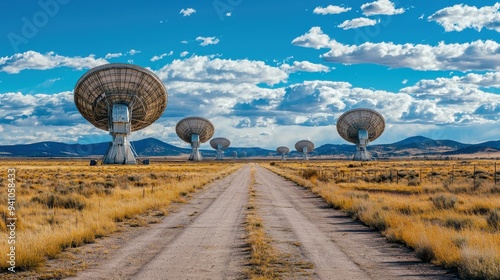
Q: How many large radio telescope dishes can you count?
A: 6